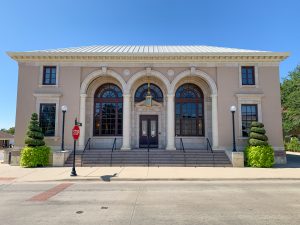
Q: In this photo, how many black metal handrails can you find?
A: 5